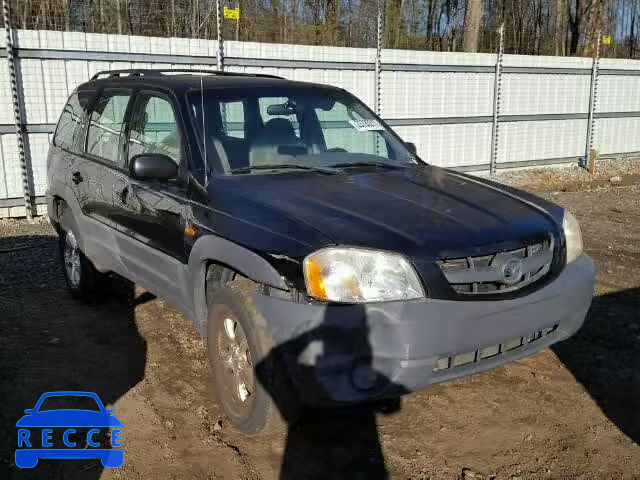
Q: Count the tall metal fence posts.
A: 5